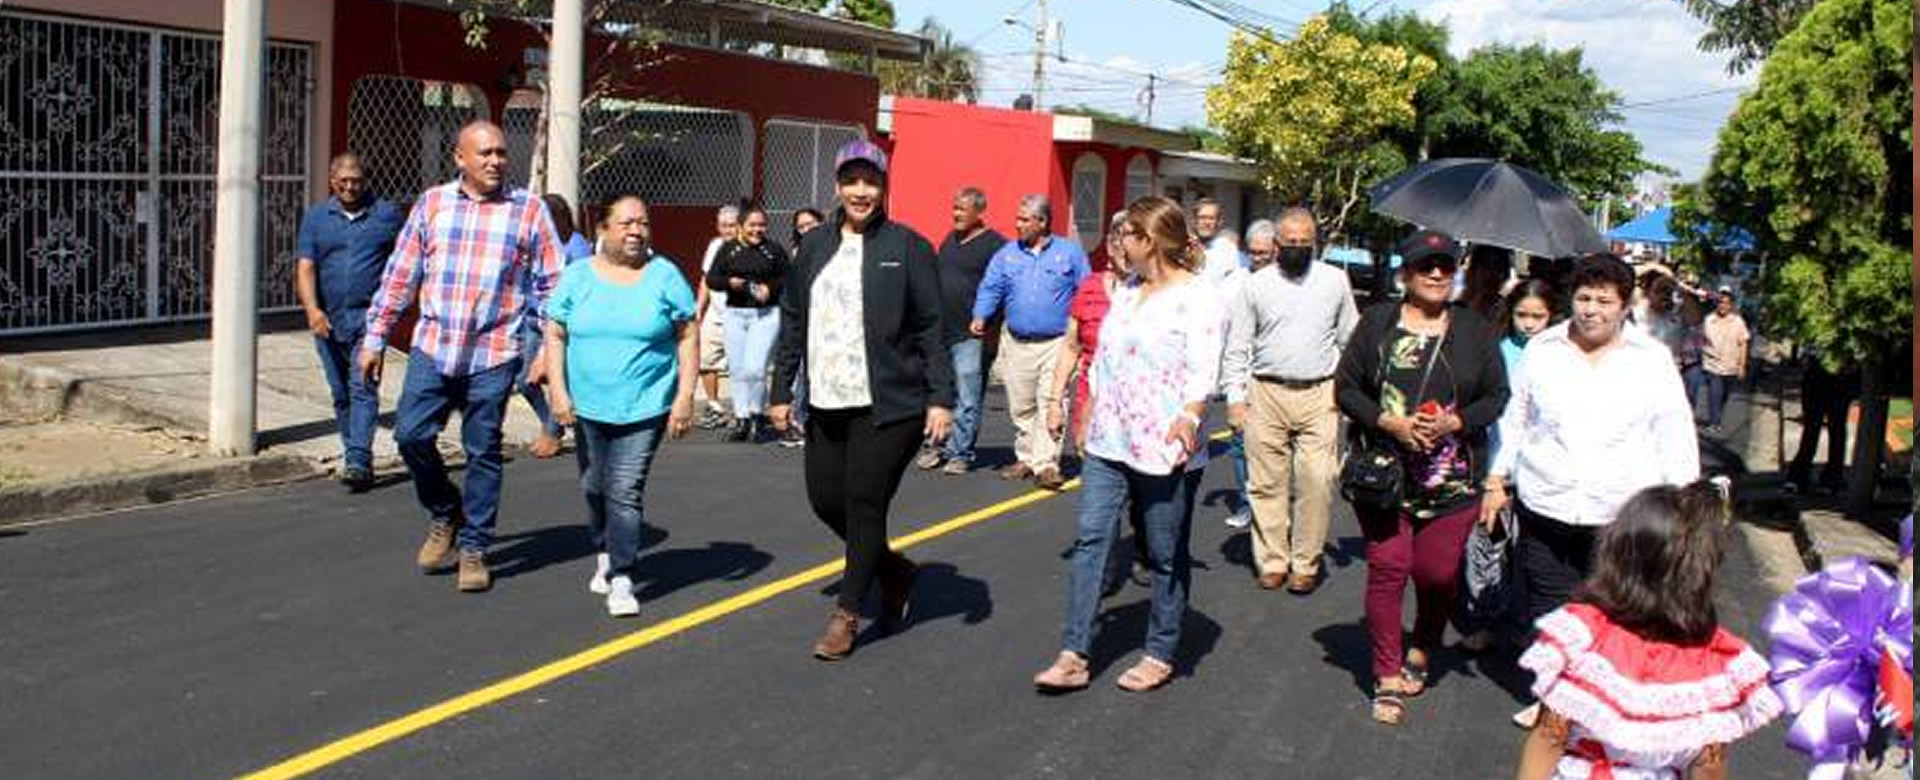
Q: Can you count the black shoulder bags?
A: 1